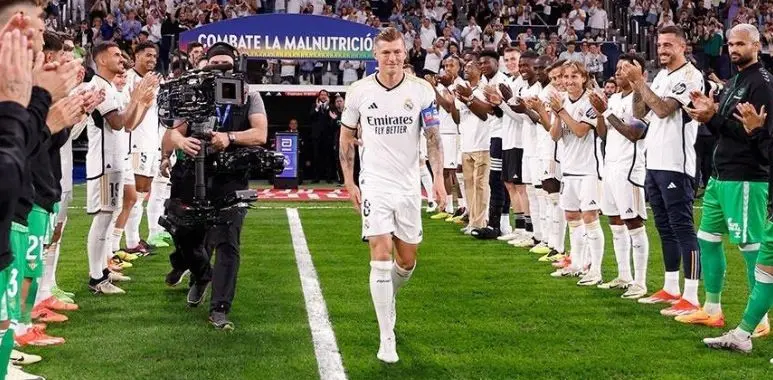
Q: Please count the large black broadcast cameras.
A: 1